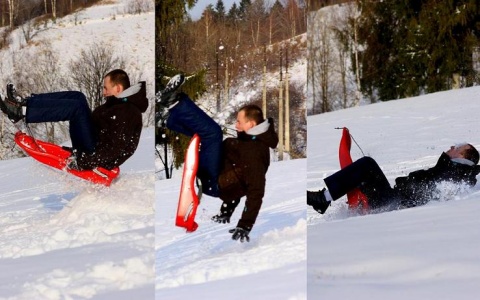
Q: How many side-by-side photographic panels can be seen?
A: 3